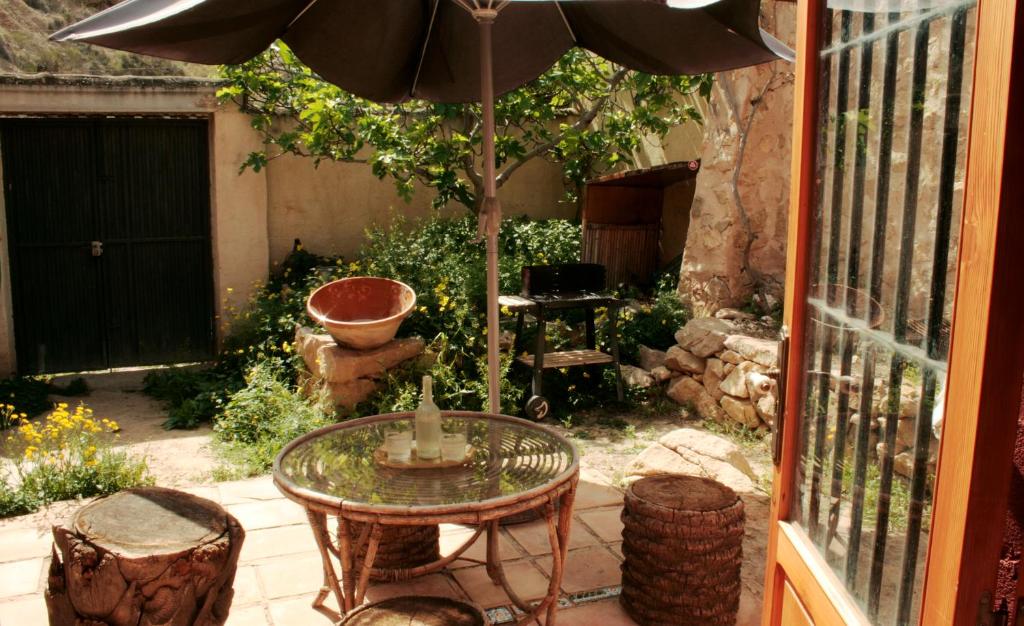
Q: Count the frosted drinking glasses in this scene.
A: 2